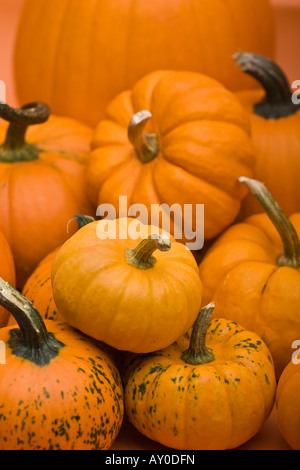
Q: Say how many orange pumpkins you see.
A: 11